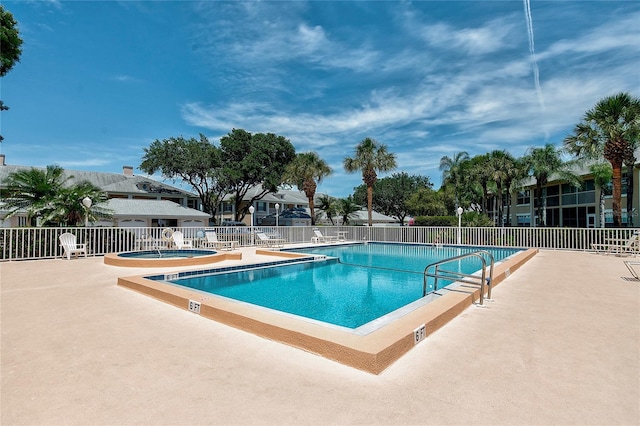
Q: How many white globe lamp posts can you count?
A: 4